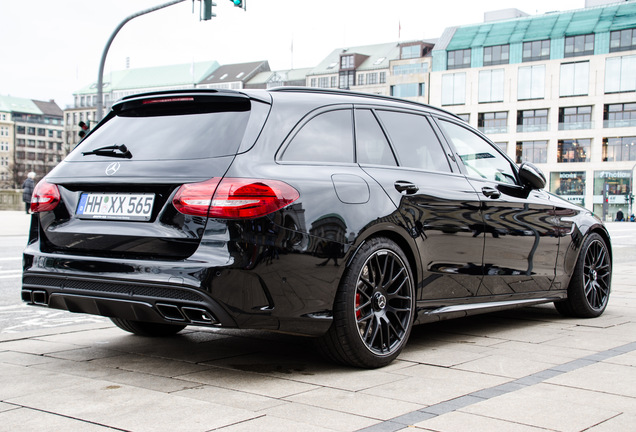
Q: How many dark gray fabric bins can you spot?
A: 0